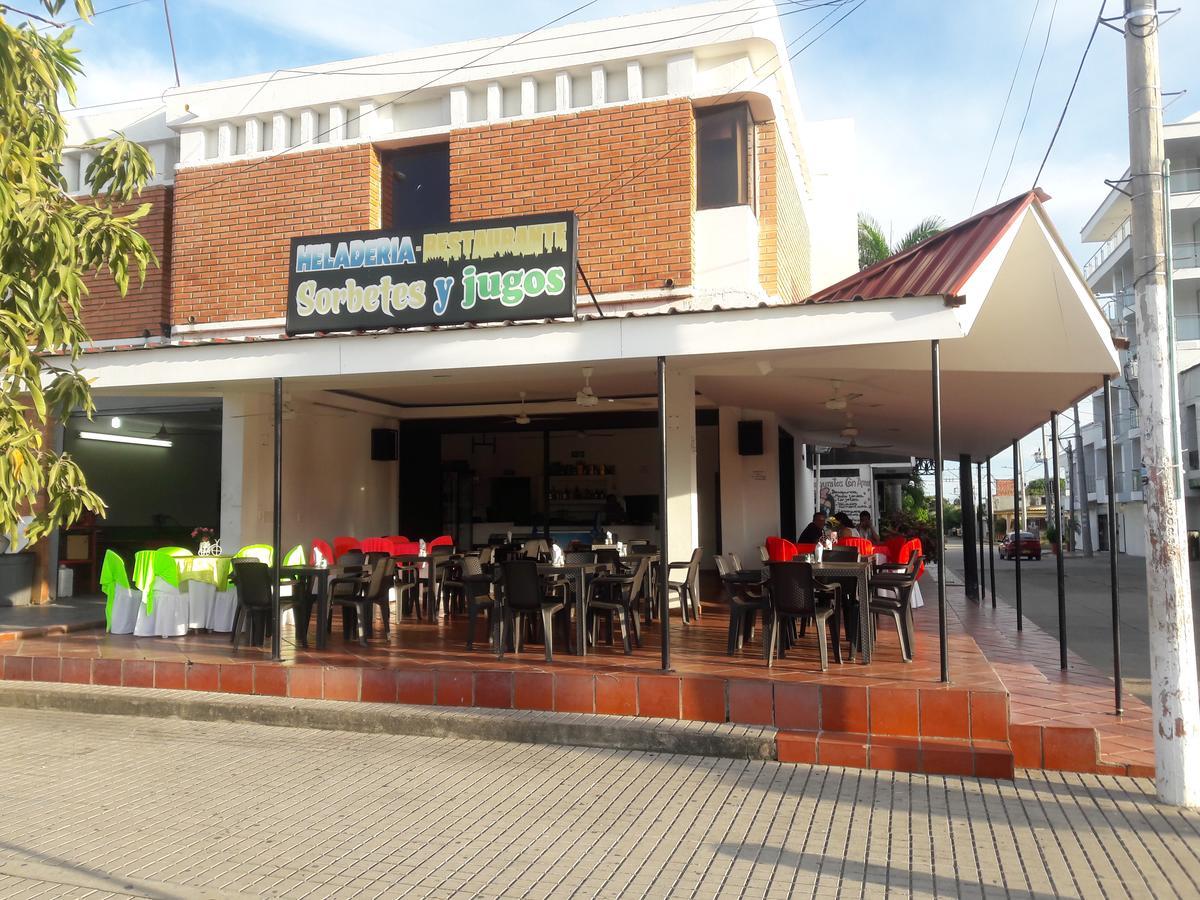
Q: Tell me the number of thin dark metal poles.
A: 8